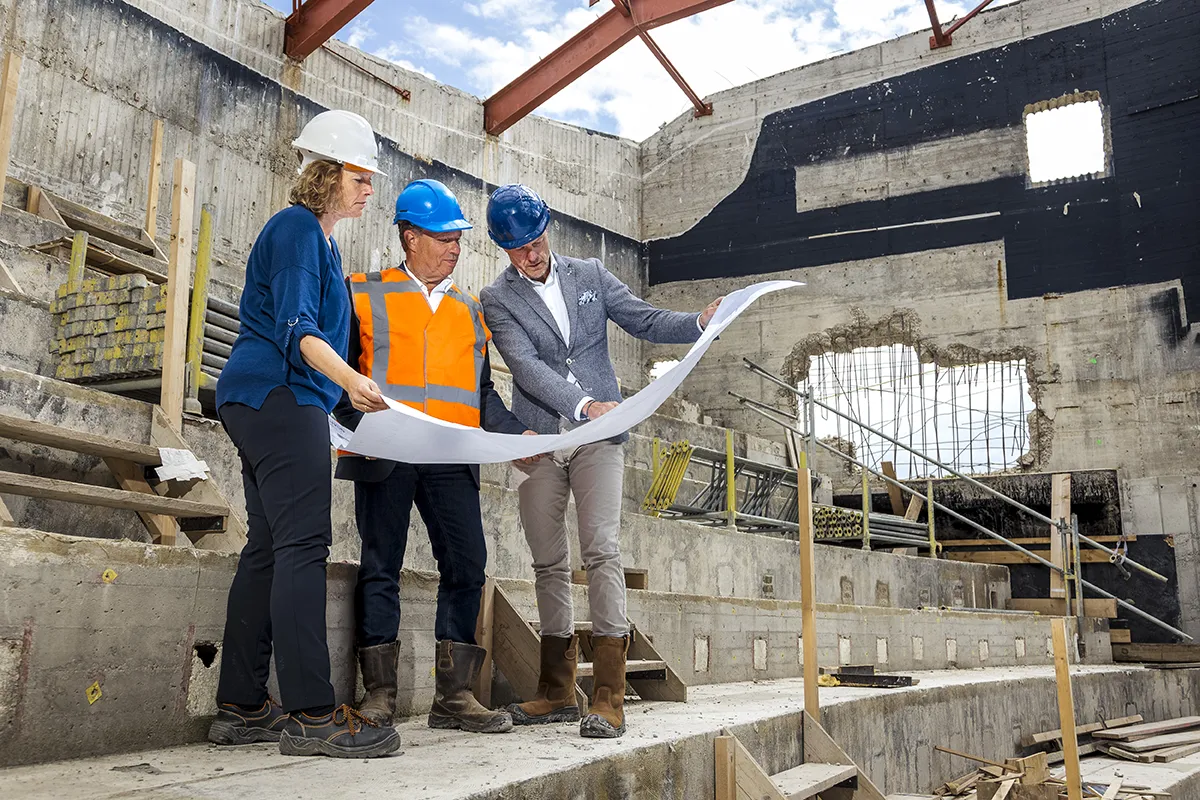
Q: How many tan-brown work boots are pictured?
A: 2